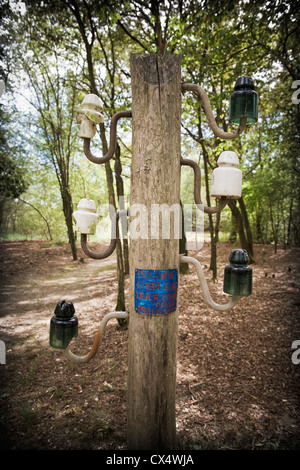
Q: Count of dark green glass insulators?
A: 3